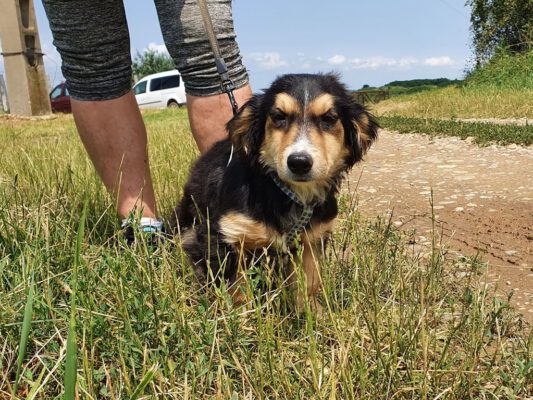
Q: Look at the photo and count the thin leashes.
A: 1